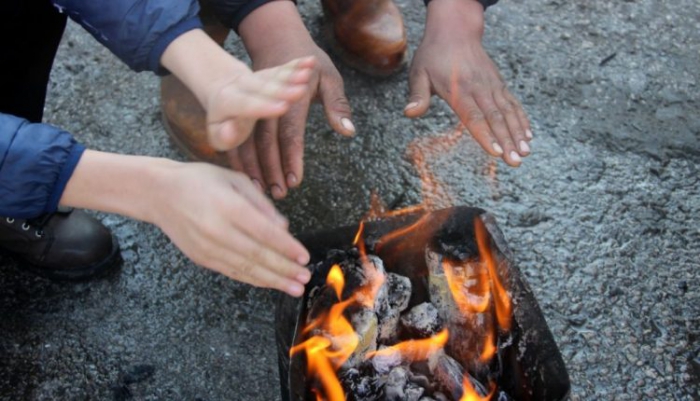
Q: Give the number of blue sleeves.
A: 2